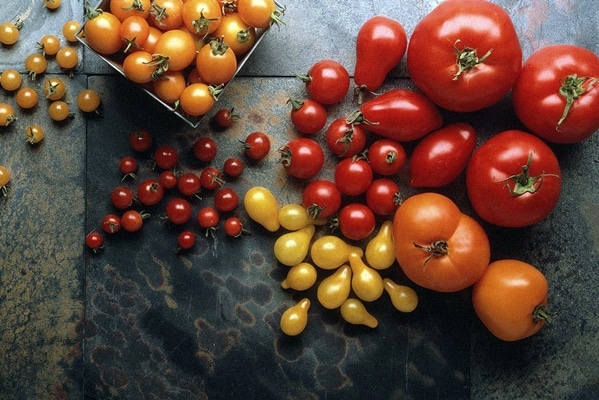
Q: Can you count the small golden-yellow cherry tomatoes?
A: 14